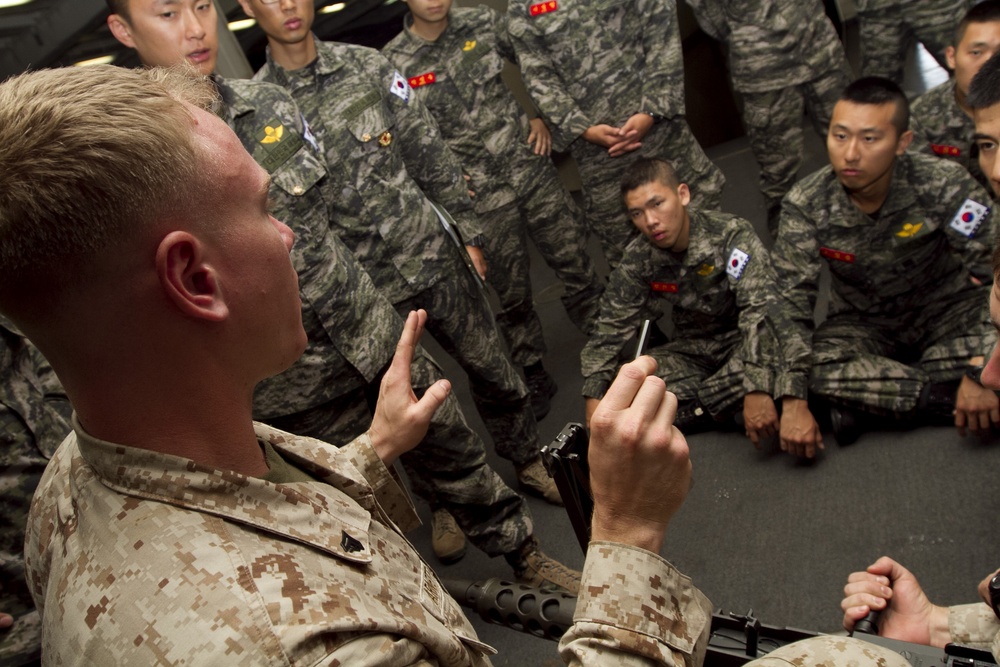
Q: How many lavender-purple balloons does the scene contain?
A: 0